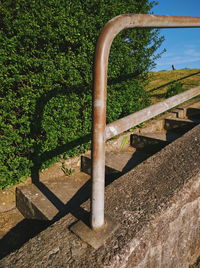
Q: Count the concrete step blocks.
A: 5